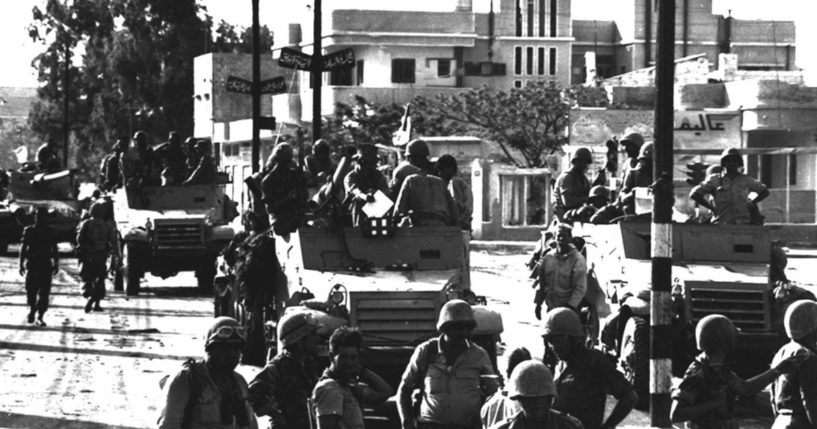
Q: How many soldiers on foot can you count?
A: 12